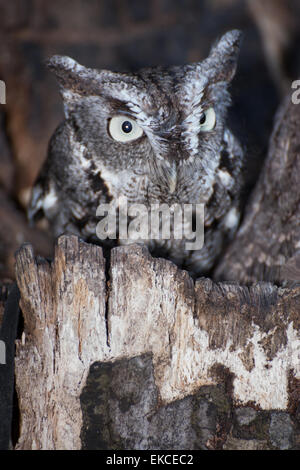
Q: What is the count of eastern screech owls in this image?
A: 1